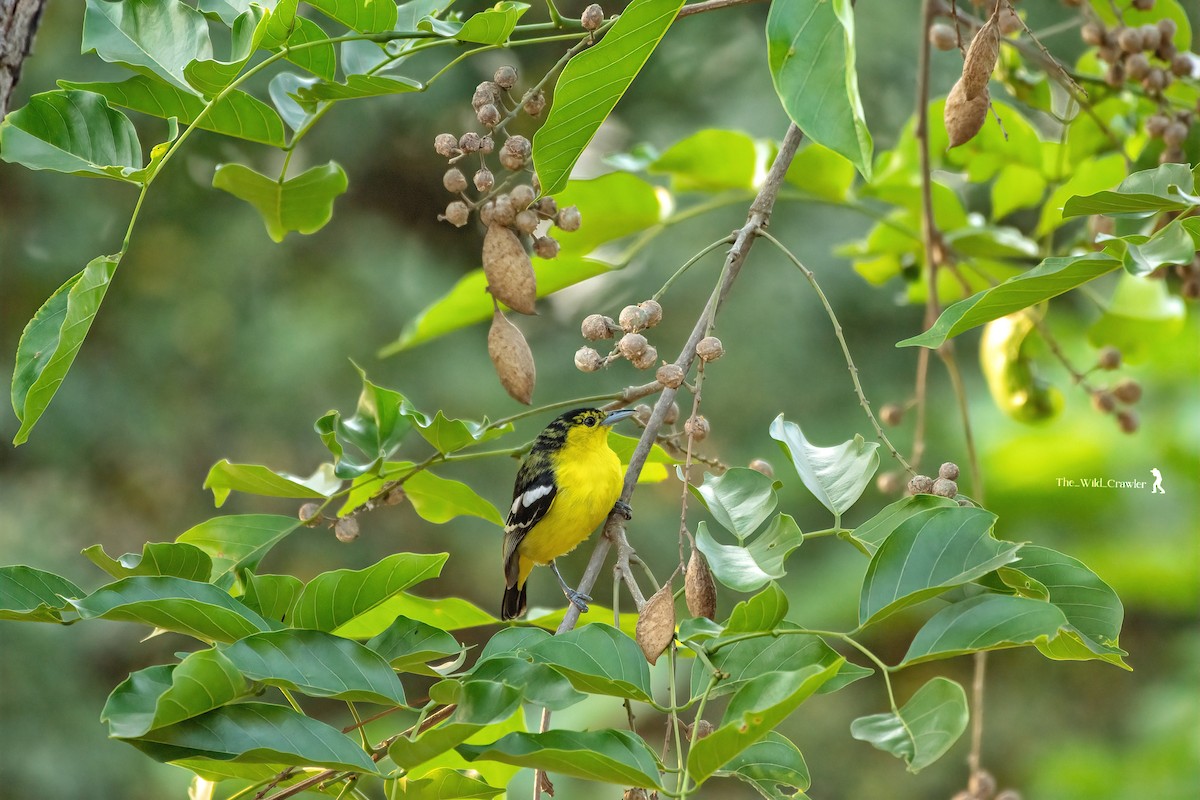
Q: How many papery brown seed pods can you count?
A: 6